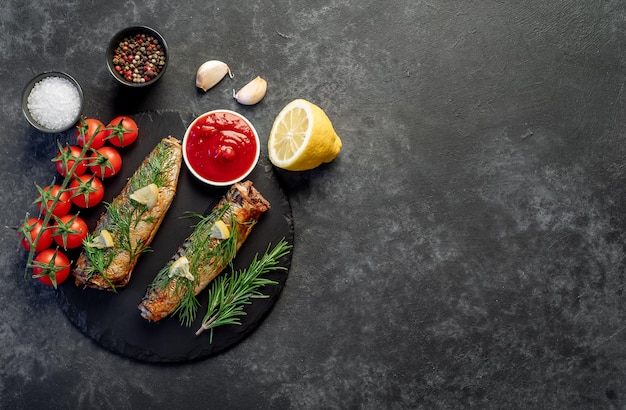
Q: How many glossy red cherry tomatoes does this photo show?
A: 9